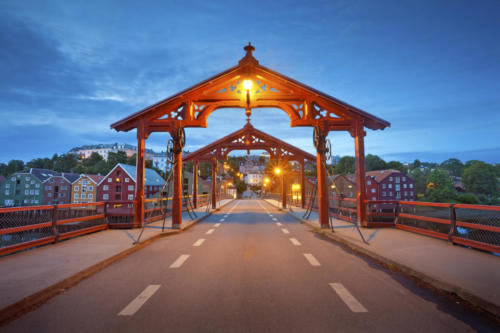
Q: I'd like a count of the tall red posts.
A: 8